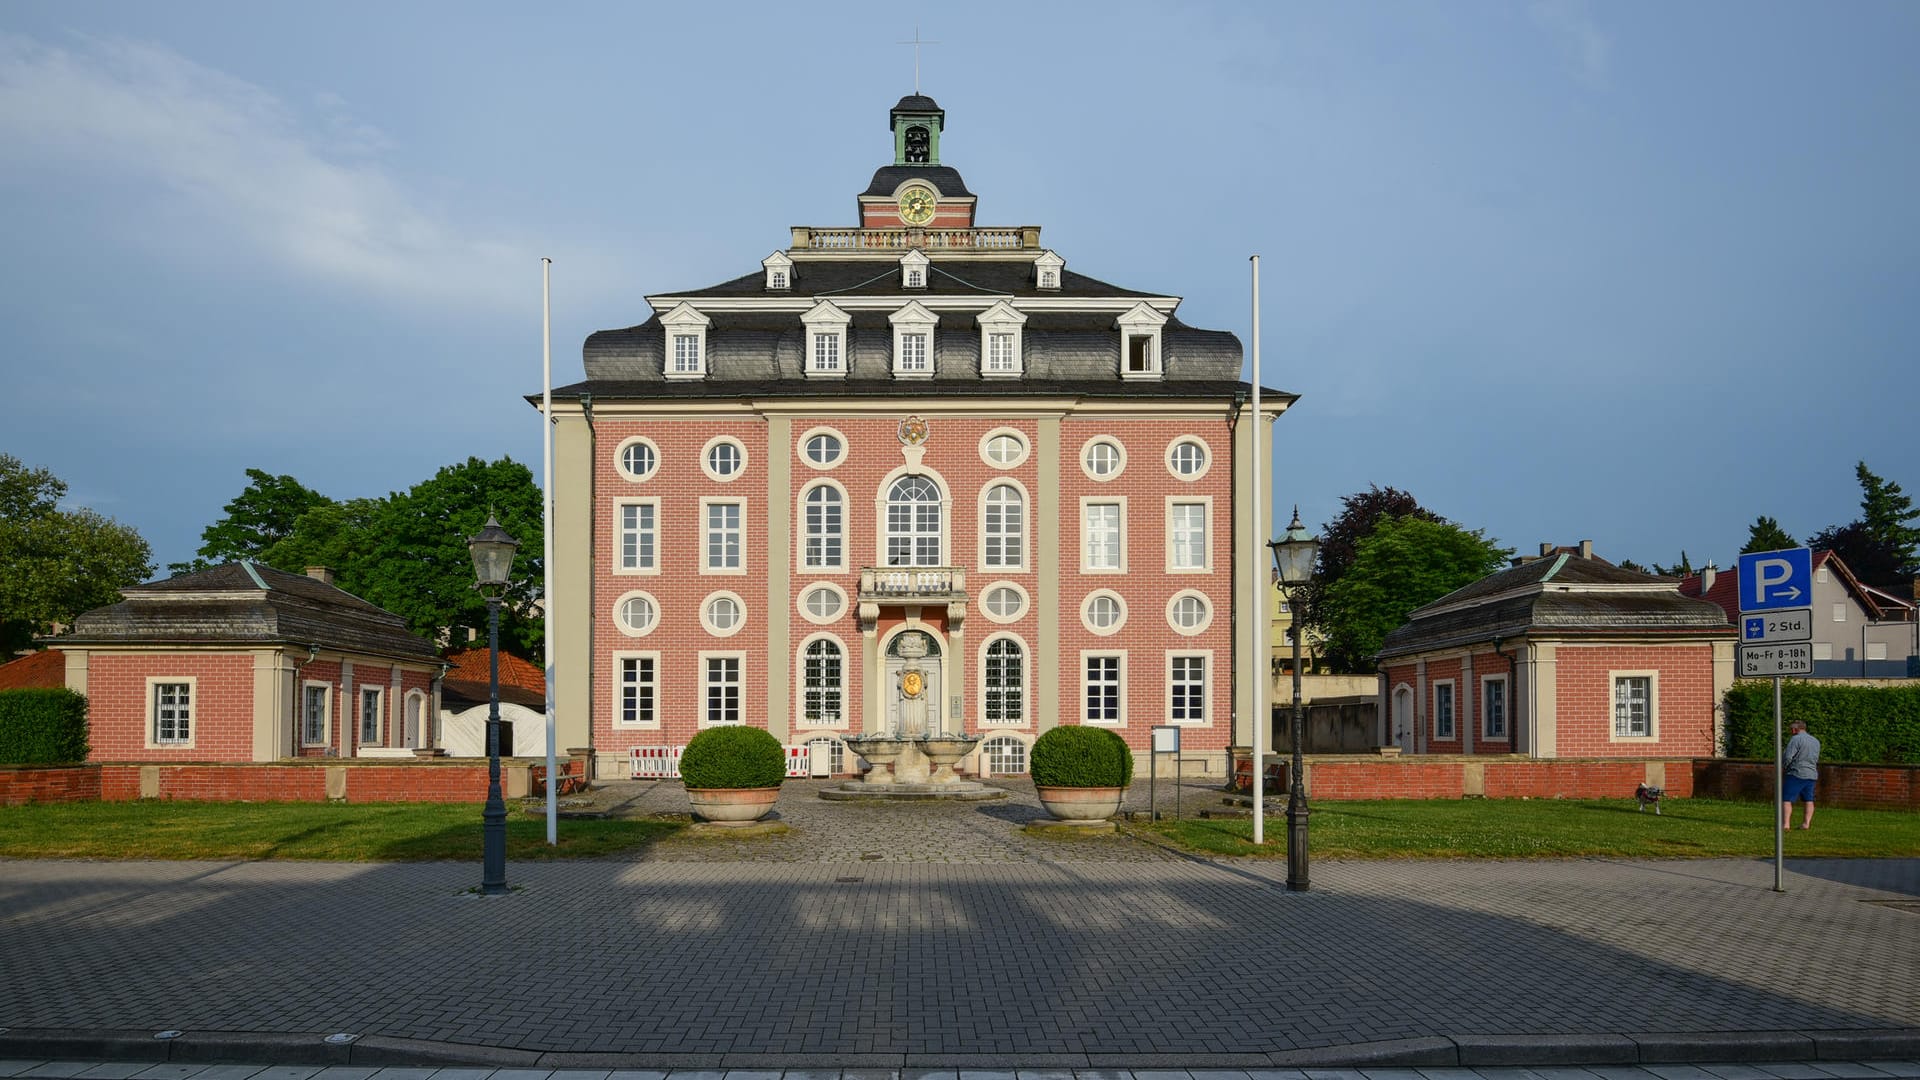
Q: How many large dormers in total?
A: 5